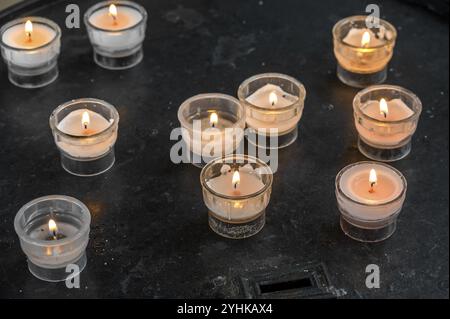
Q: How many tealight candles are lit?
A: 10